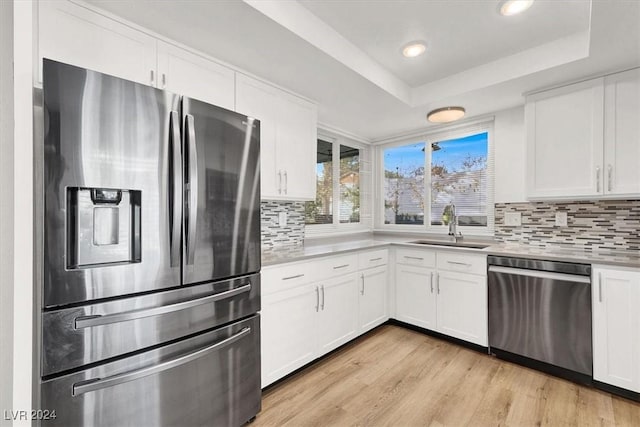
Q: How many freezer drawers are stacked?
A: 2